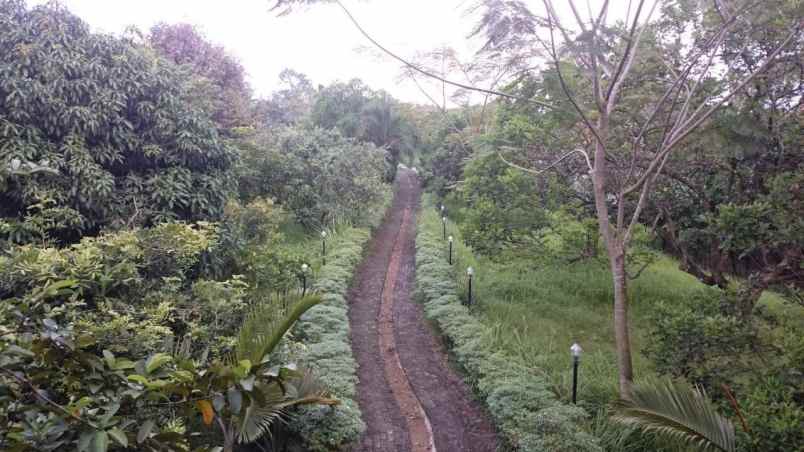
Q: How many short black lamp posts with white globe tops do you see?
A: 7